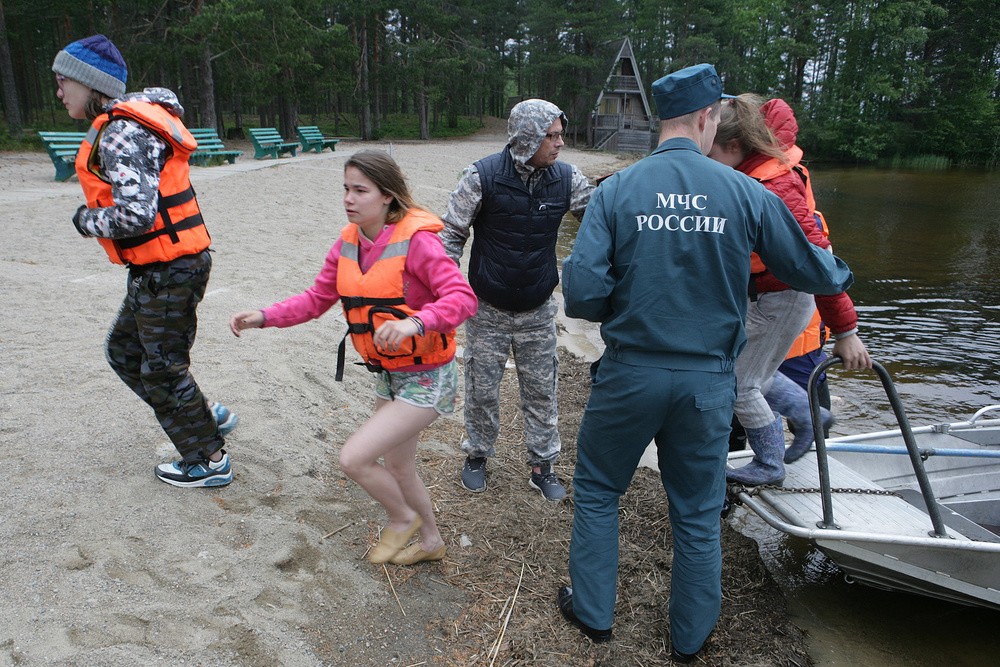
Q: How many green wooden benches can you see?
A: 4